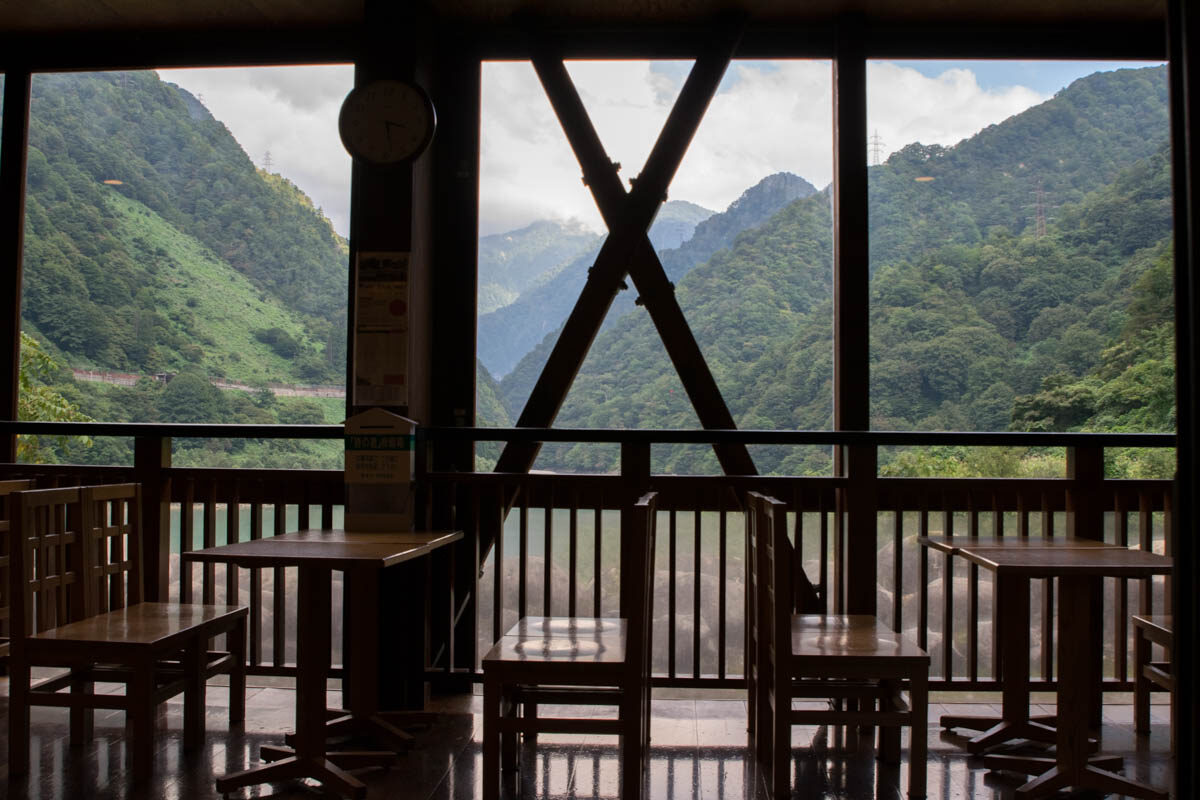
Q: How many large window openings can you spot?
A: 3